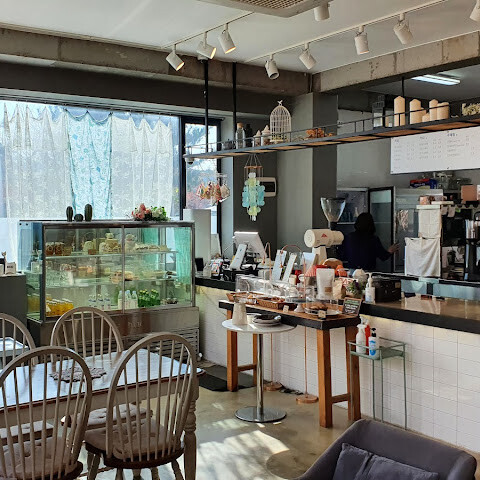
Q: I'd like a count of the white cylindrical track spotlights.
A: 9